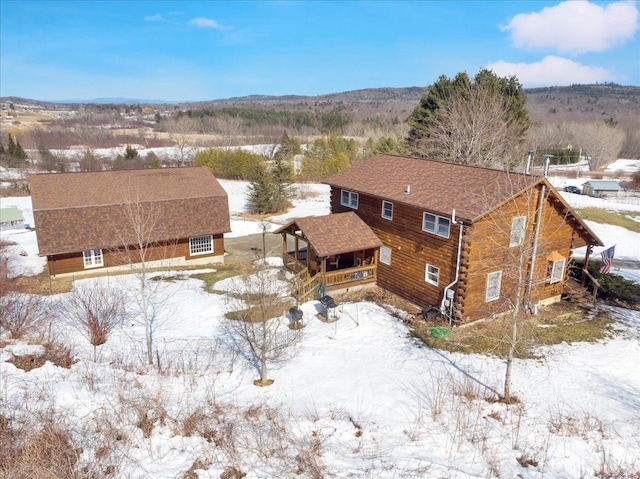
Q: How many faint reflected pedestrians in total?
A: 0